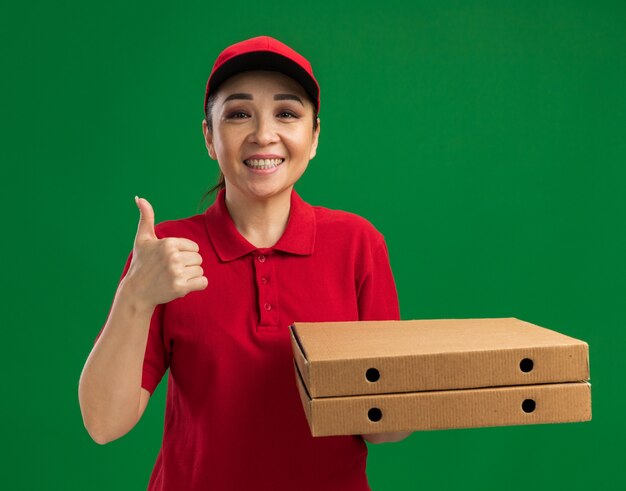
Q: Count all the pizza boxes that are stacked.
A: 2